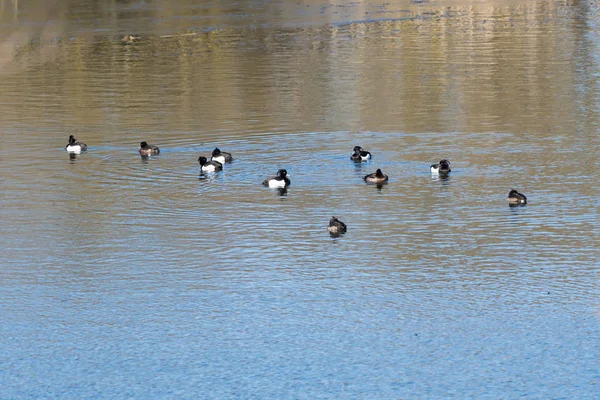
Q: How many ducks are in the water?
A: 10